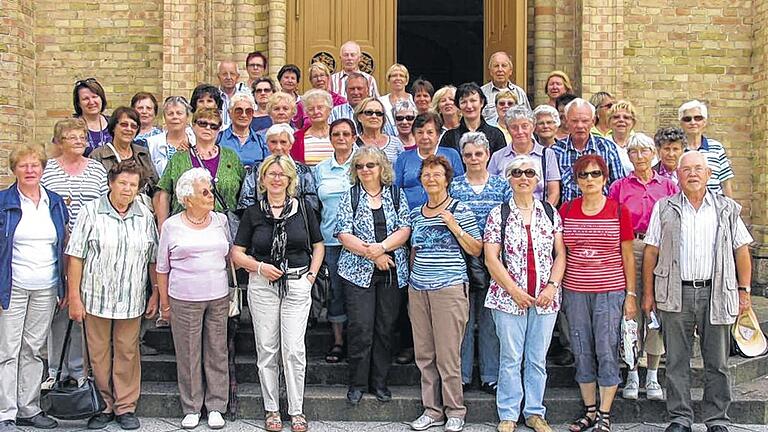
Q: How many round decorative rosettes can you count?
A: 2